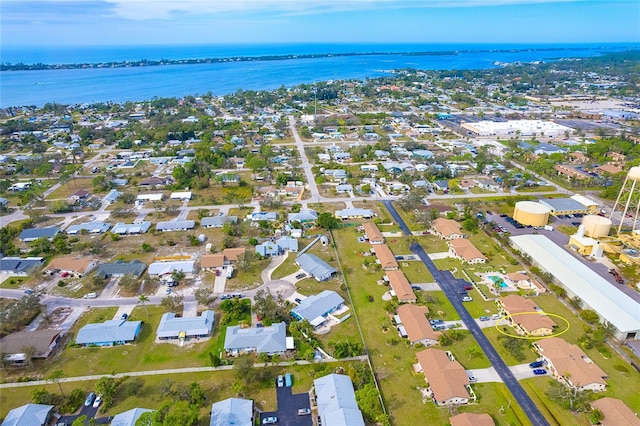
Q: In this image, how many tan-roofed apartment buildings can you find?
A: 11